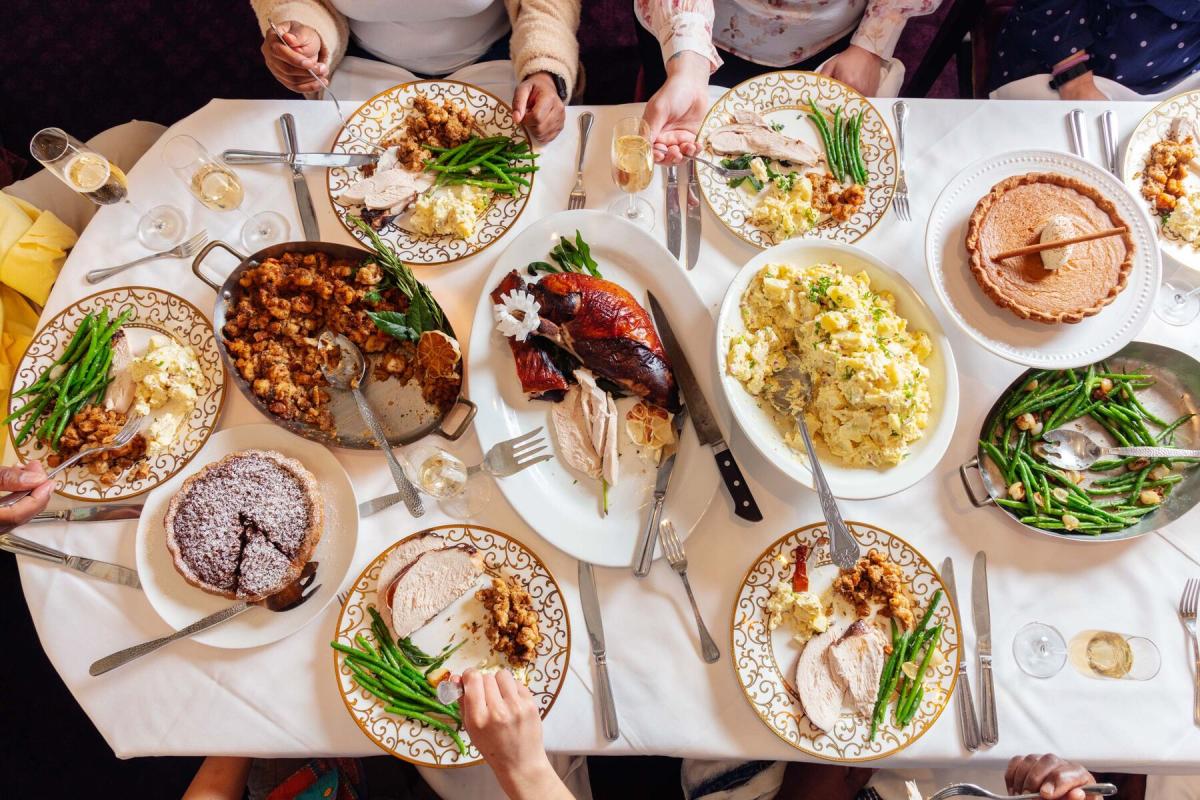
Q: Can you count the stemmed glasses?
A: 6